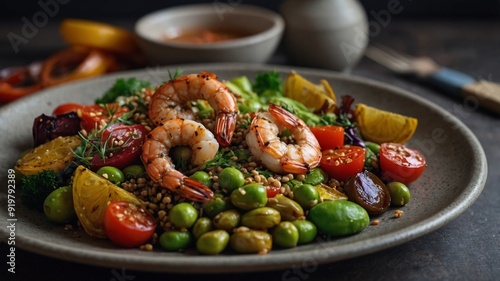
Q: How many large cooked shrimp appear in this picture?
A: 3